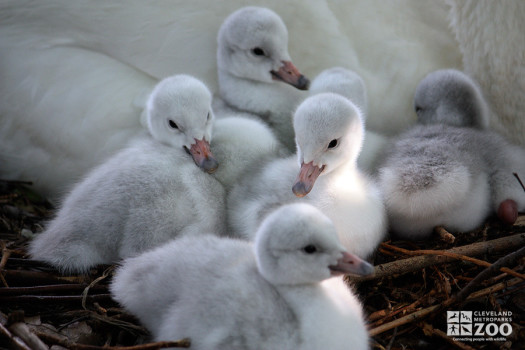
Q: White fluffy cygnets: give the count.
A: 6